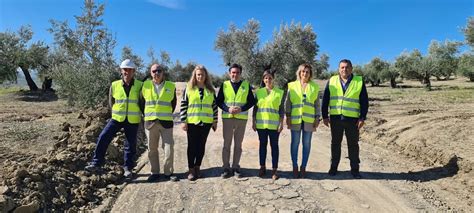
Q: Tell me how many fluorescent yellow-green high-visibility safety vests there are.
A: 7